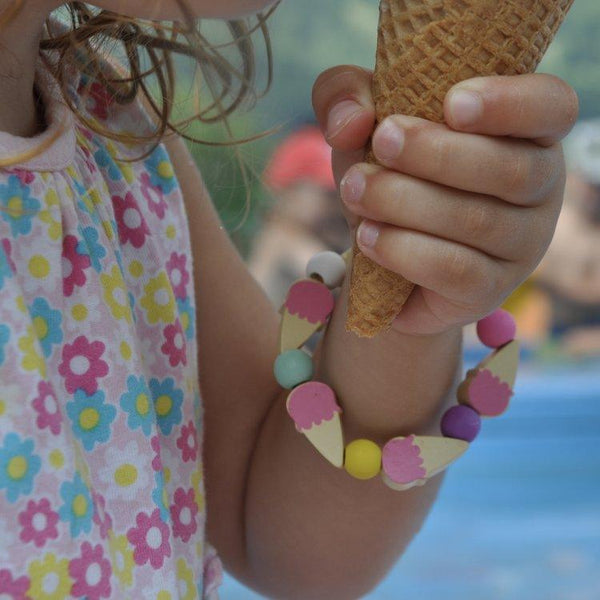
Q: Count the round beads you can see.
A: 5